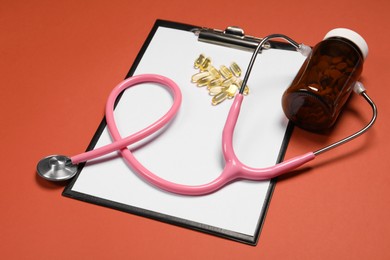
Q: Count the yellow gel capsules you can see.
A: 13